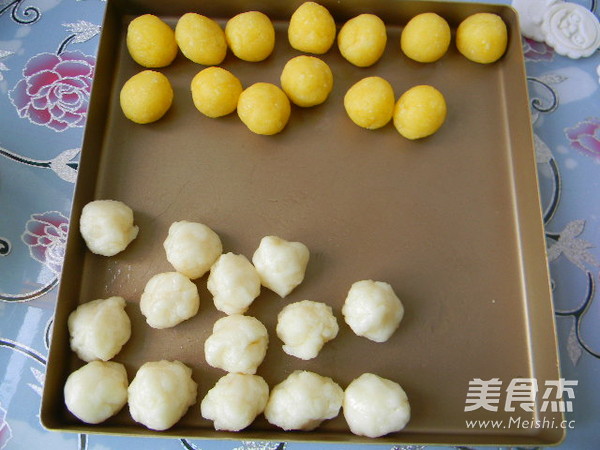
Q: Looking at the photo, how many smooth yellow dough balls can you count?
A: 13